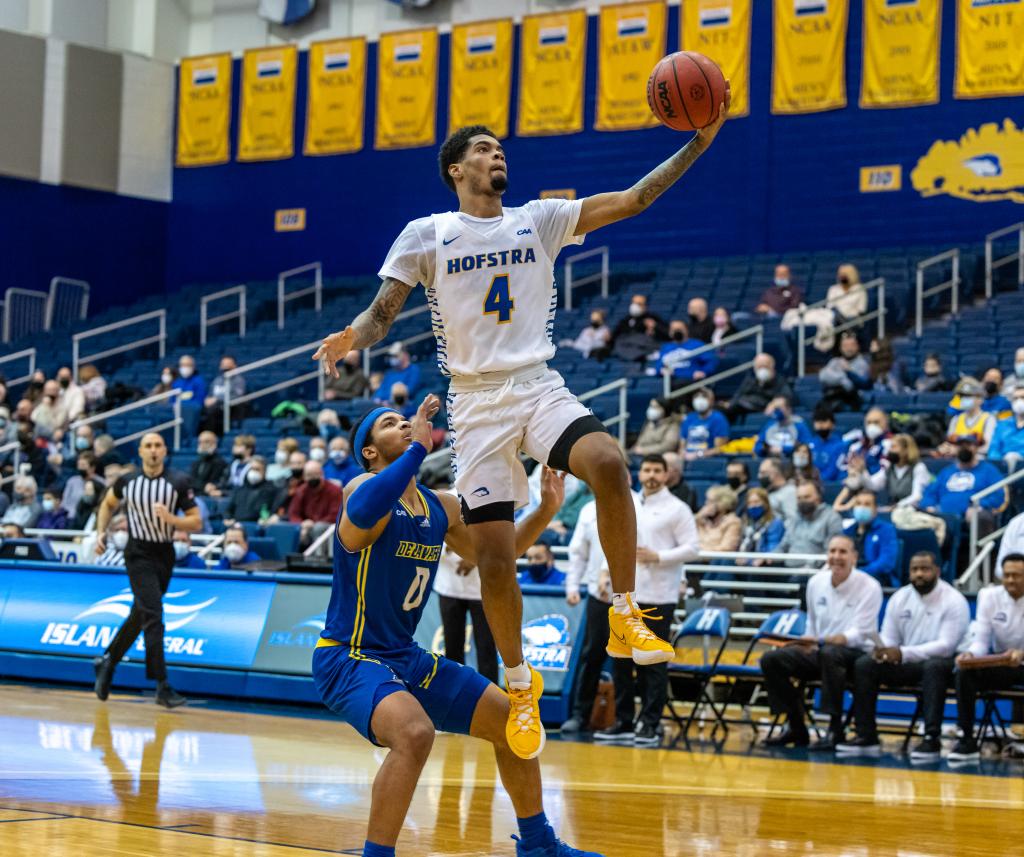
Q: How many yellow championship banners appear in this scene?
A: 11